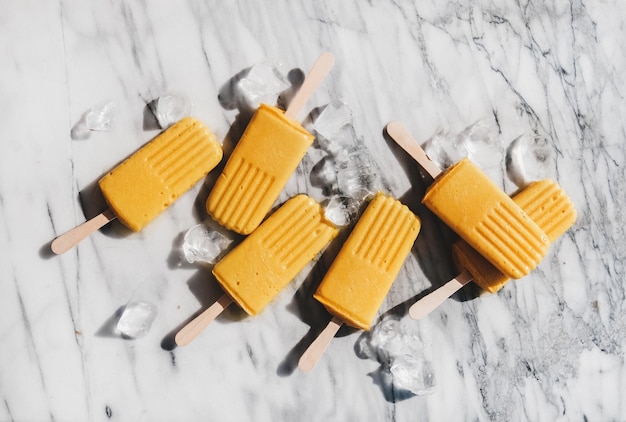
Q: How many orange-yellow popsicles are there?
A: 6